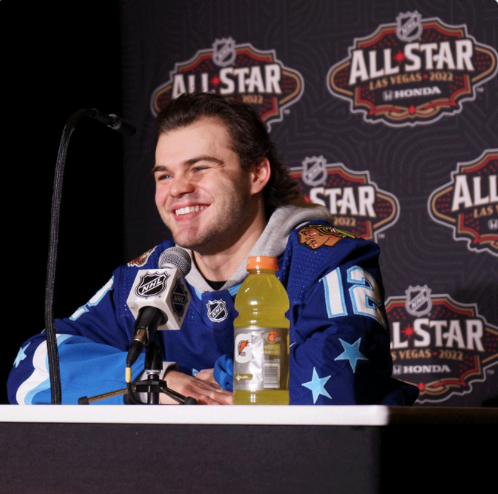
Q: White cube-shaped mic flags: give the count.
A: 1